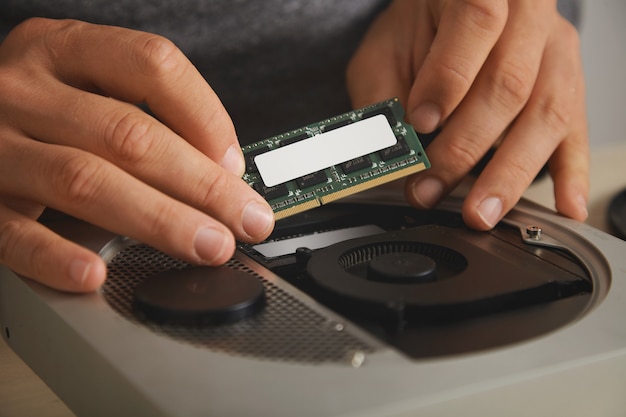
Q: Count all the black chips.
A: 8